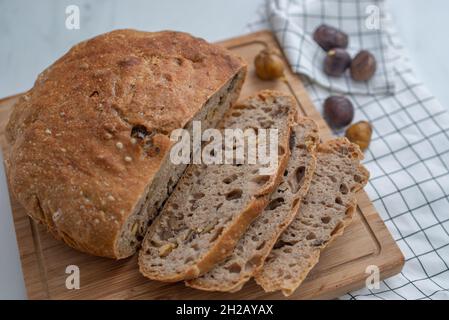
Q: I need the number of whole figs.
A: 6